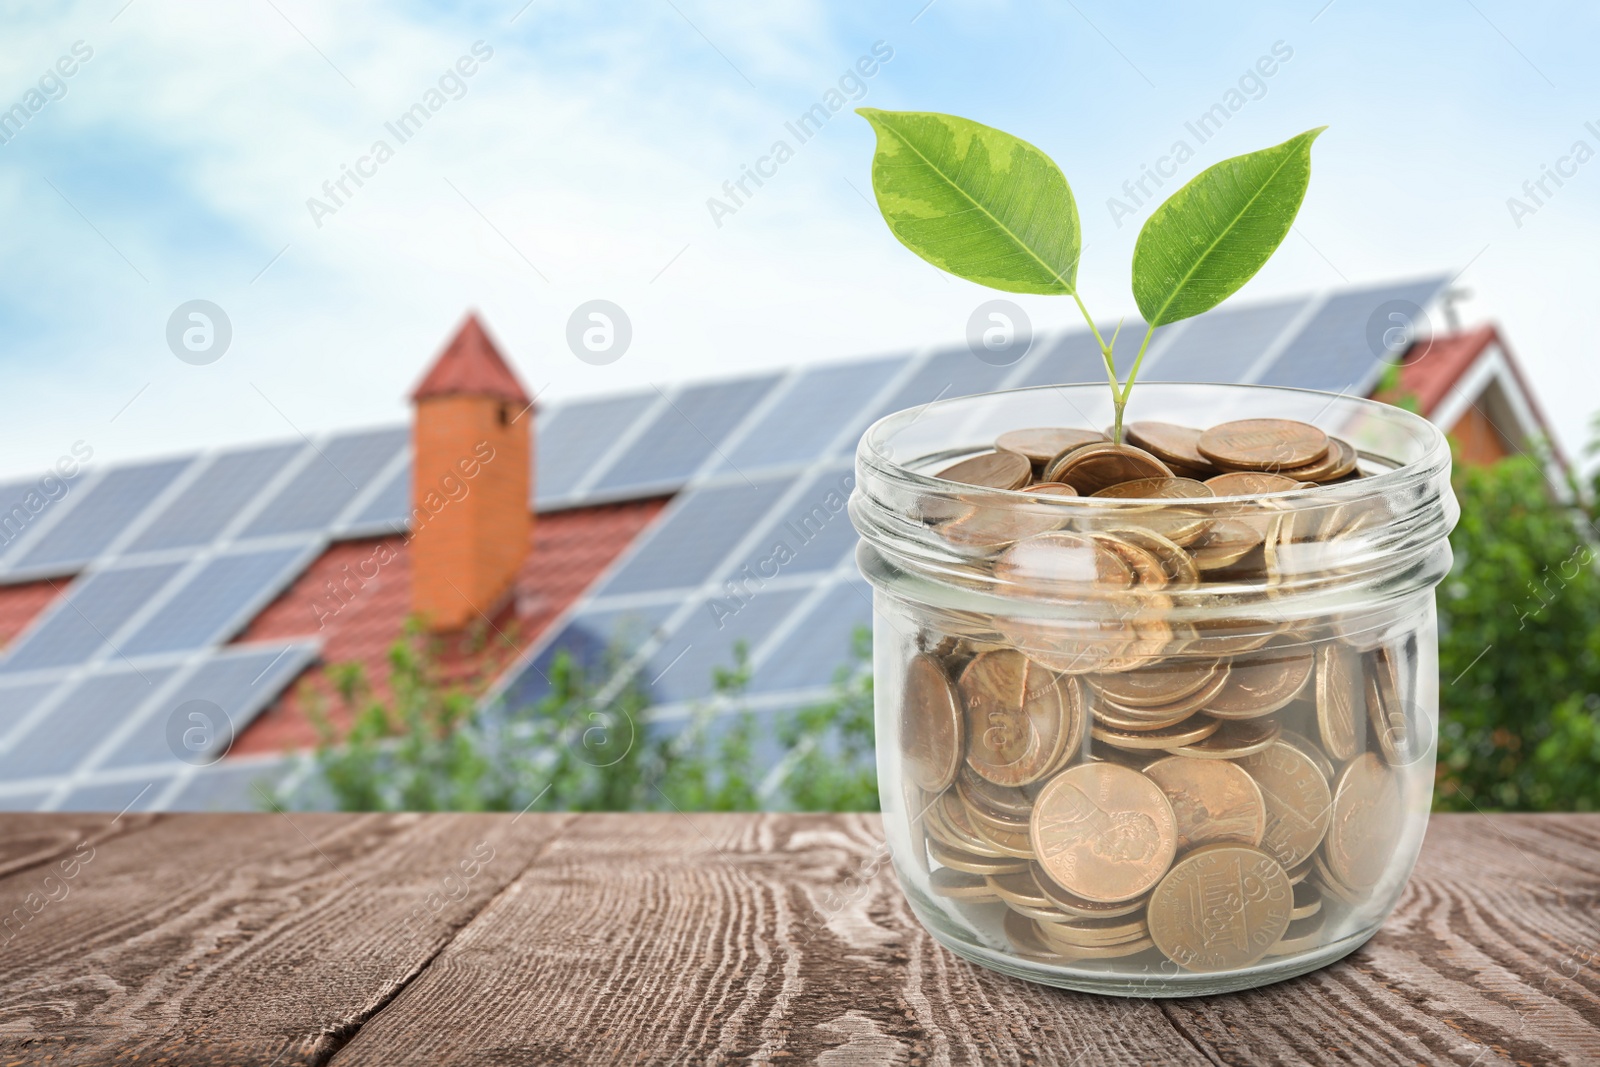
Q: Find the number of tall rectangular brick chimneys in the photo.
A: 1